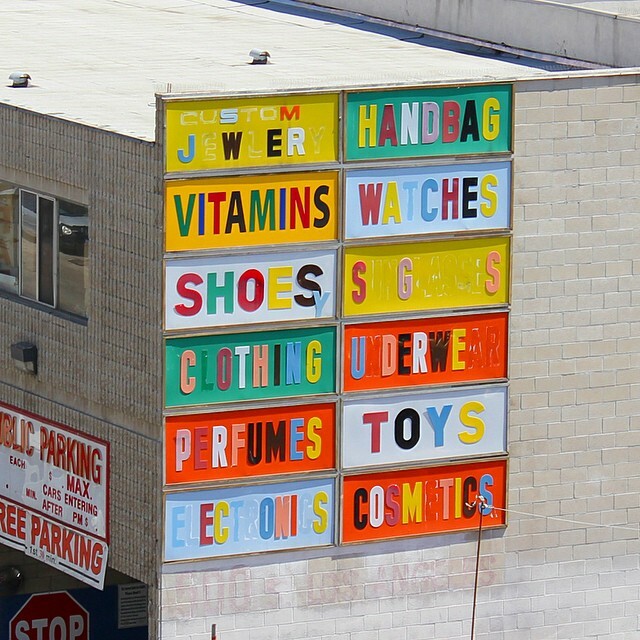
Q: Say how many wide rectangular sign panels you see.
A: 12